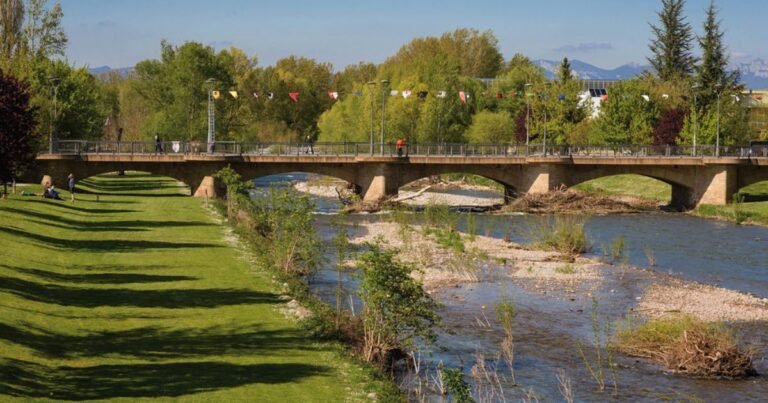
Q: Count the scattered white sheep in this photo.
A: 0